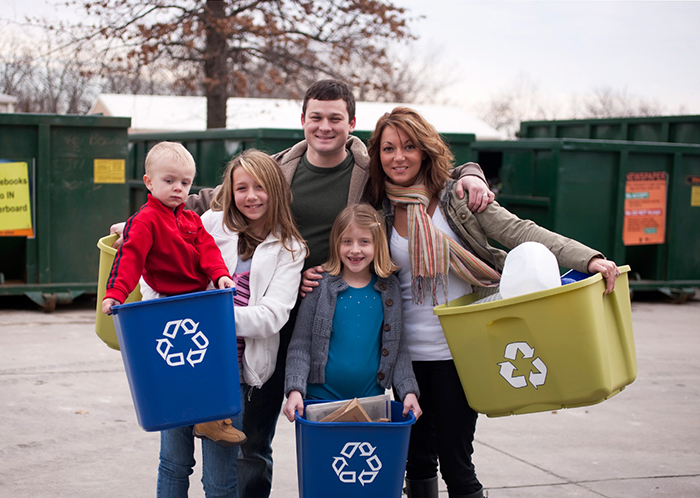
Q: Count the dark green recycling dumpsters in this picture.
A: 4